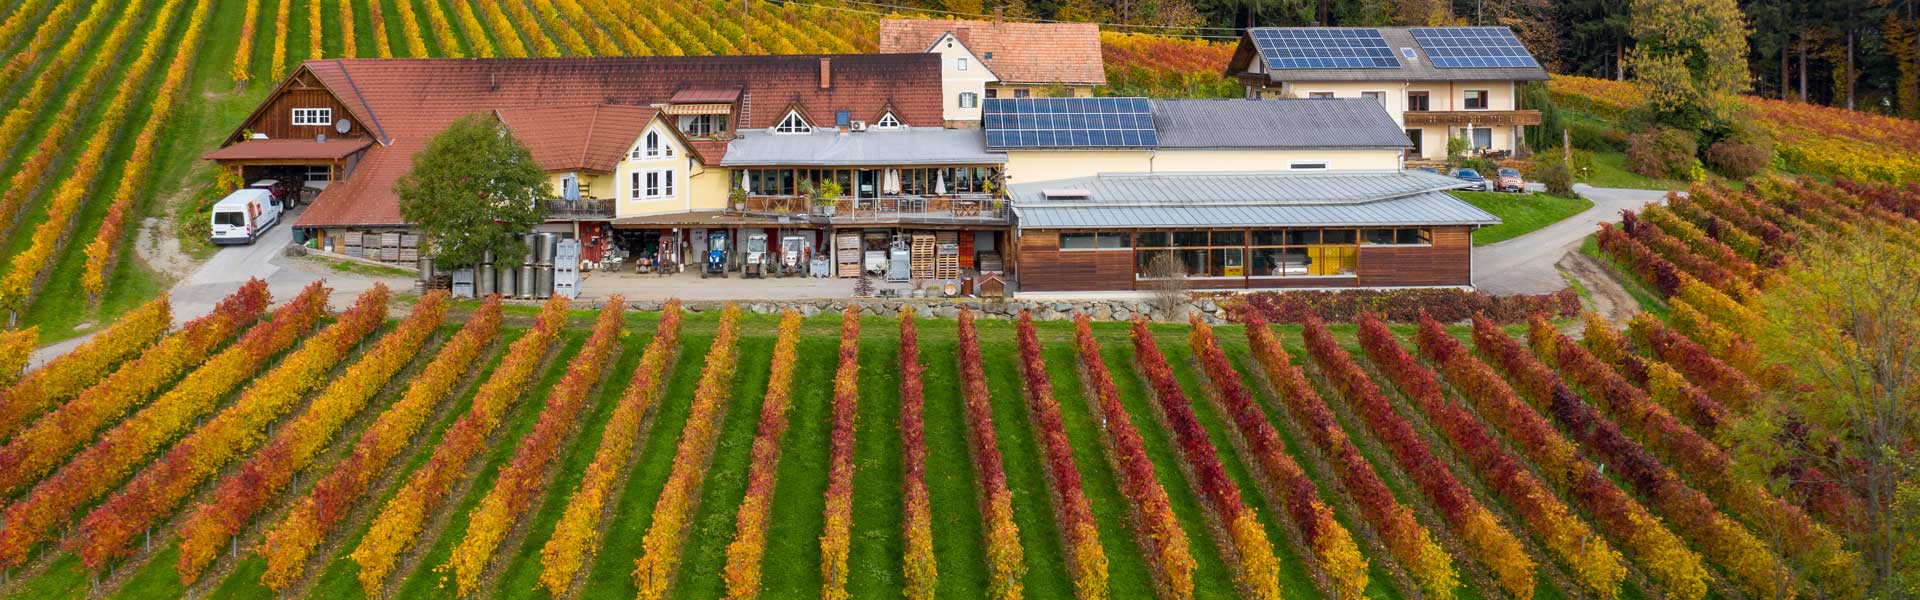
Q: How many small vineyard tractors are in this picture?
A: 3